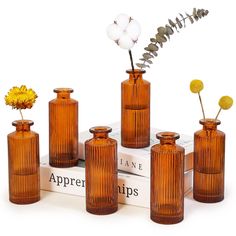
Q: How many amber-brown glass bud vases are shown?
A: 6